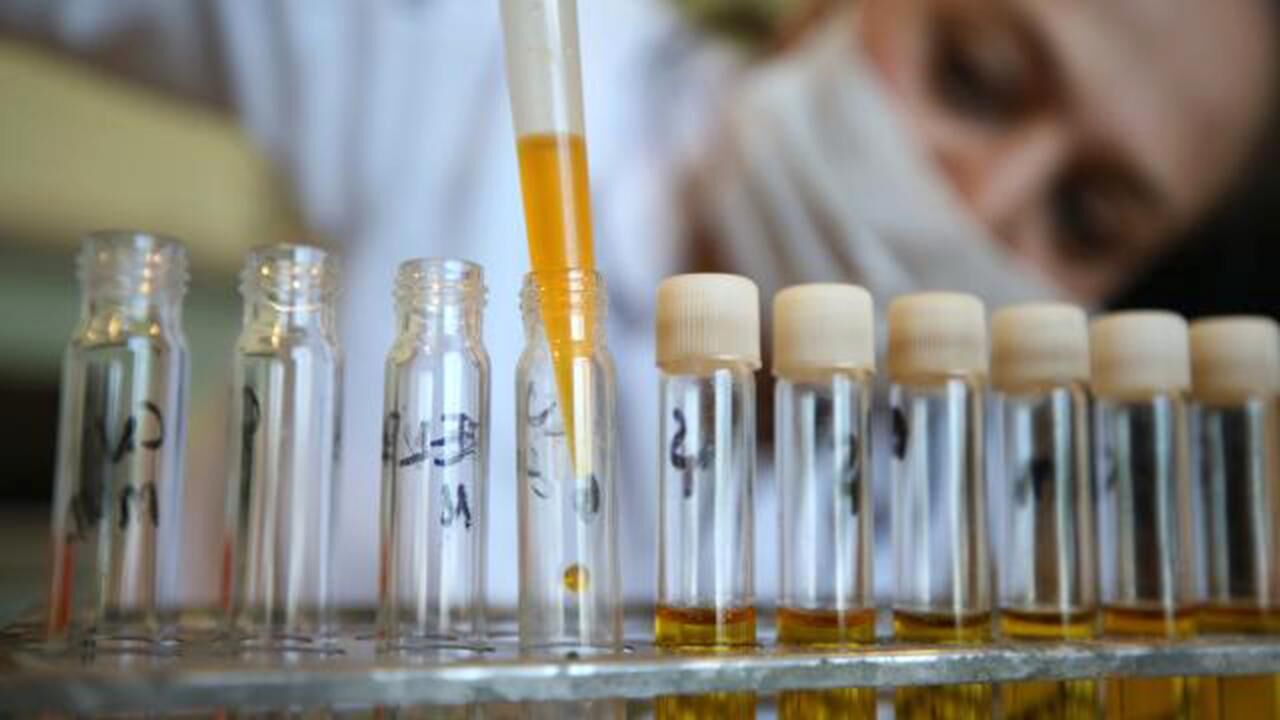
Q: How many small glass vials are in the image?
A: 10